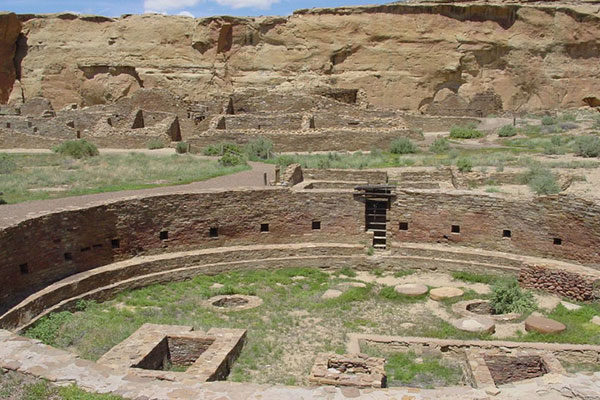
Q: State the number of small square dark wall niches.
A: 11